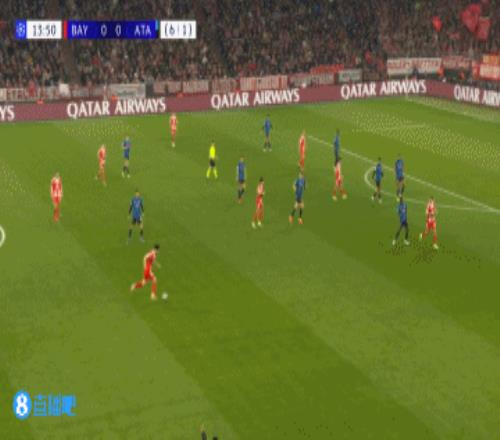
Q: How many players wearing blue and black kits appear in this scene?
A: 9